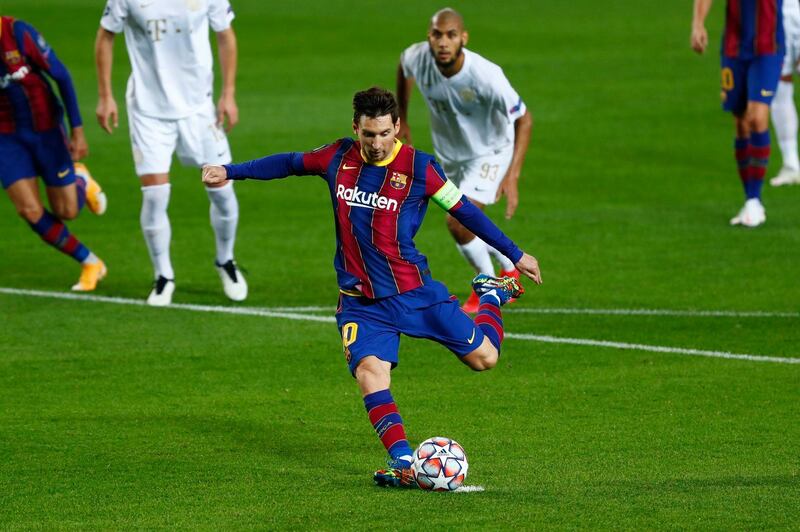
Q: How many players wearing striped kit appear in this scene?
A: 3